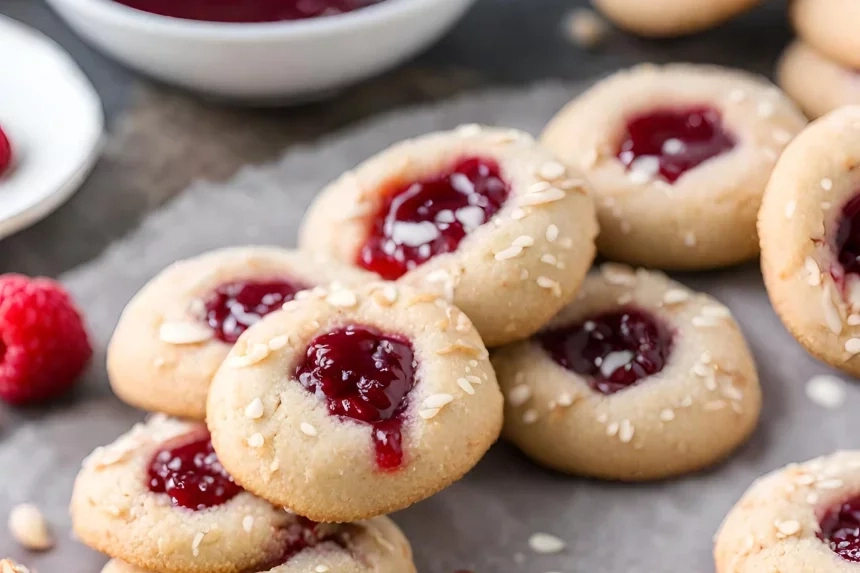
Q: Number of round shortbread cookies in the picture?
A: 12